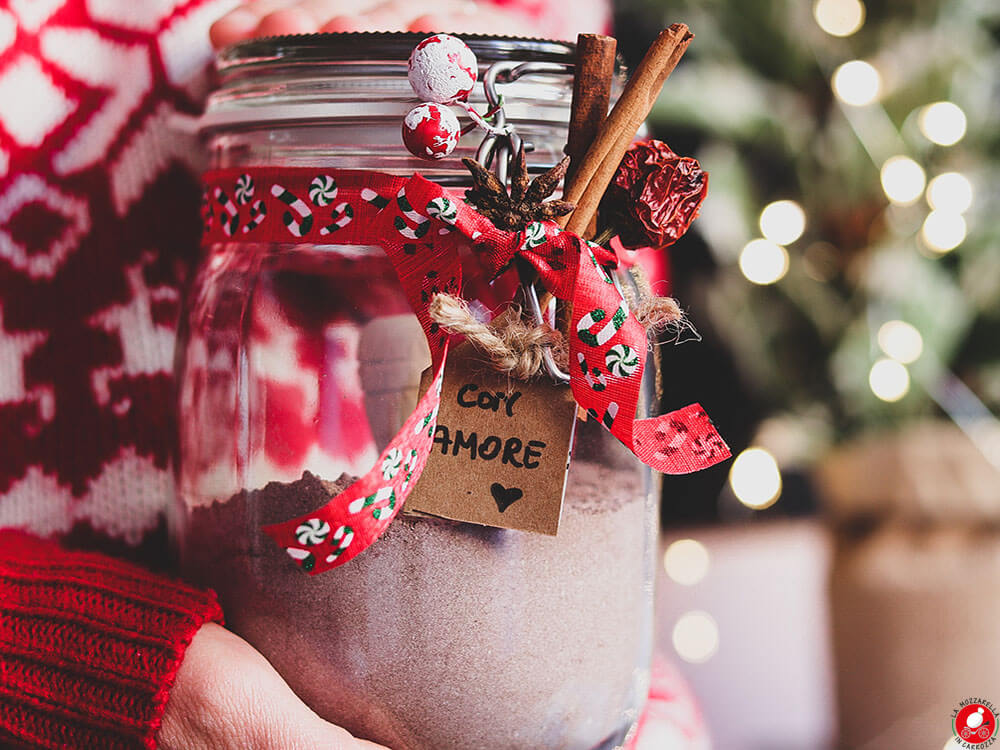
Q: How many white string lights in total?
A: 13